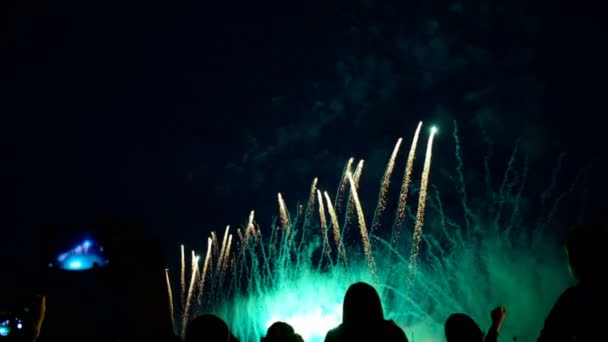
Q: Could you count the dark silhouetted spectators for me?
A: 5